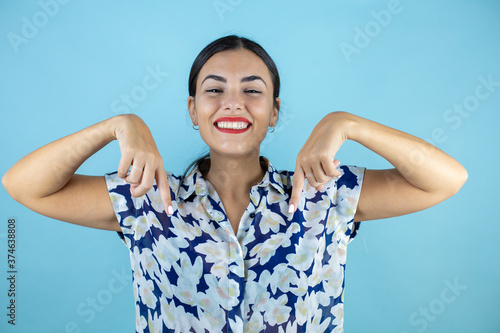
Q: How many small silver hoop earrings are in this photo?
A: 2